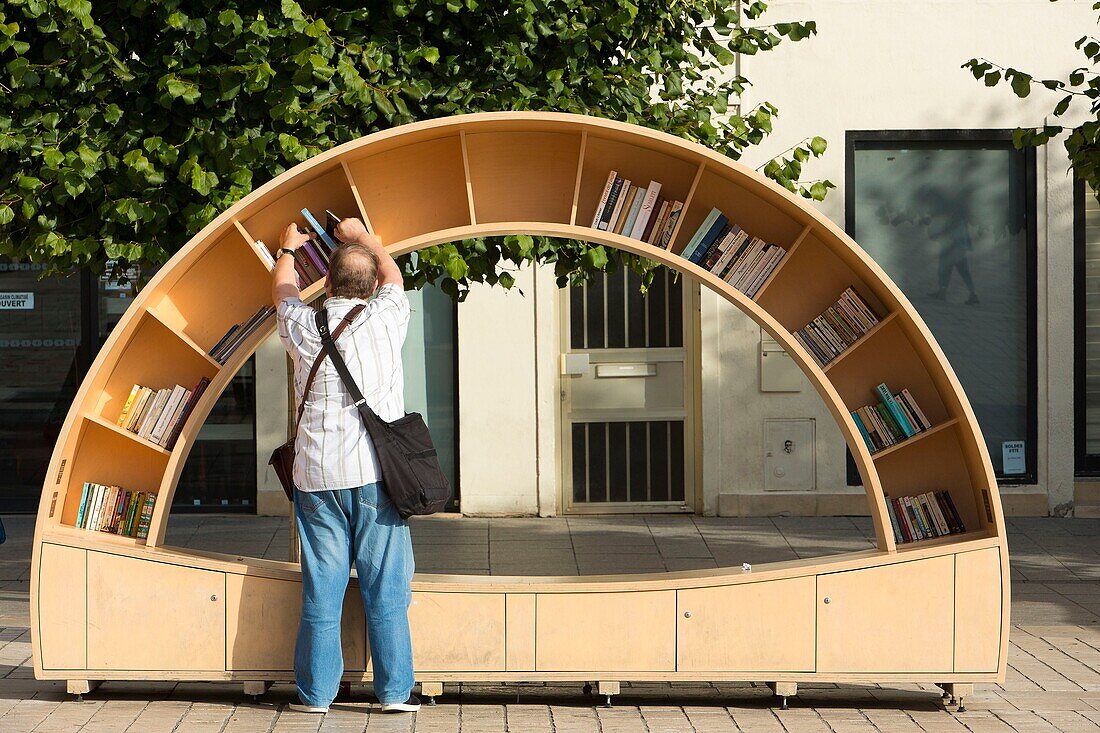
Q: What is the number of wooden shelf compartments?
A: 11